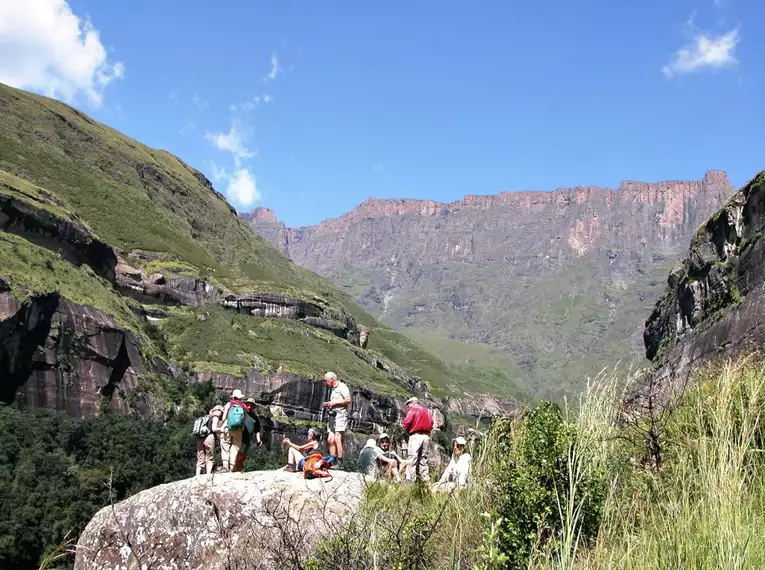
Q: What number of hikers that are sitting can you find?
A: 4